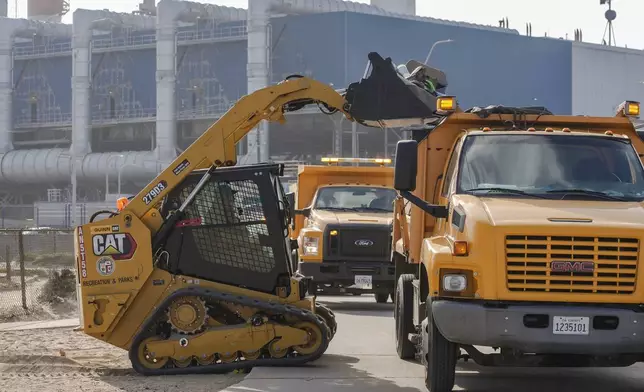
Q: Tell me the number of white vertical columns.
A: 4